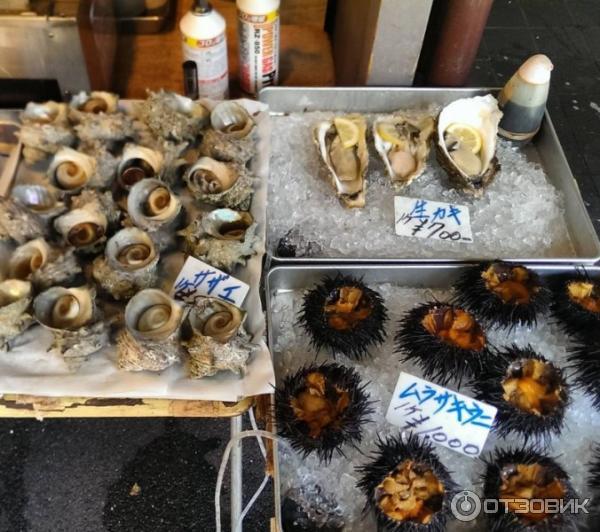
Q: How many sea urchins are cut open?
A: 8